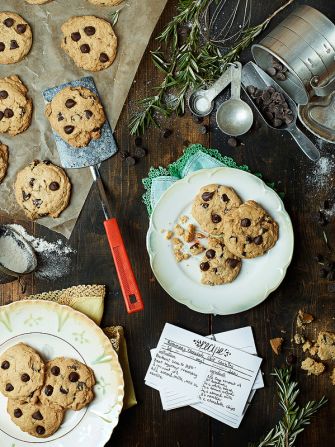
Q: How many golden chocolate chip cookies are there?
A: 14